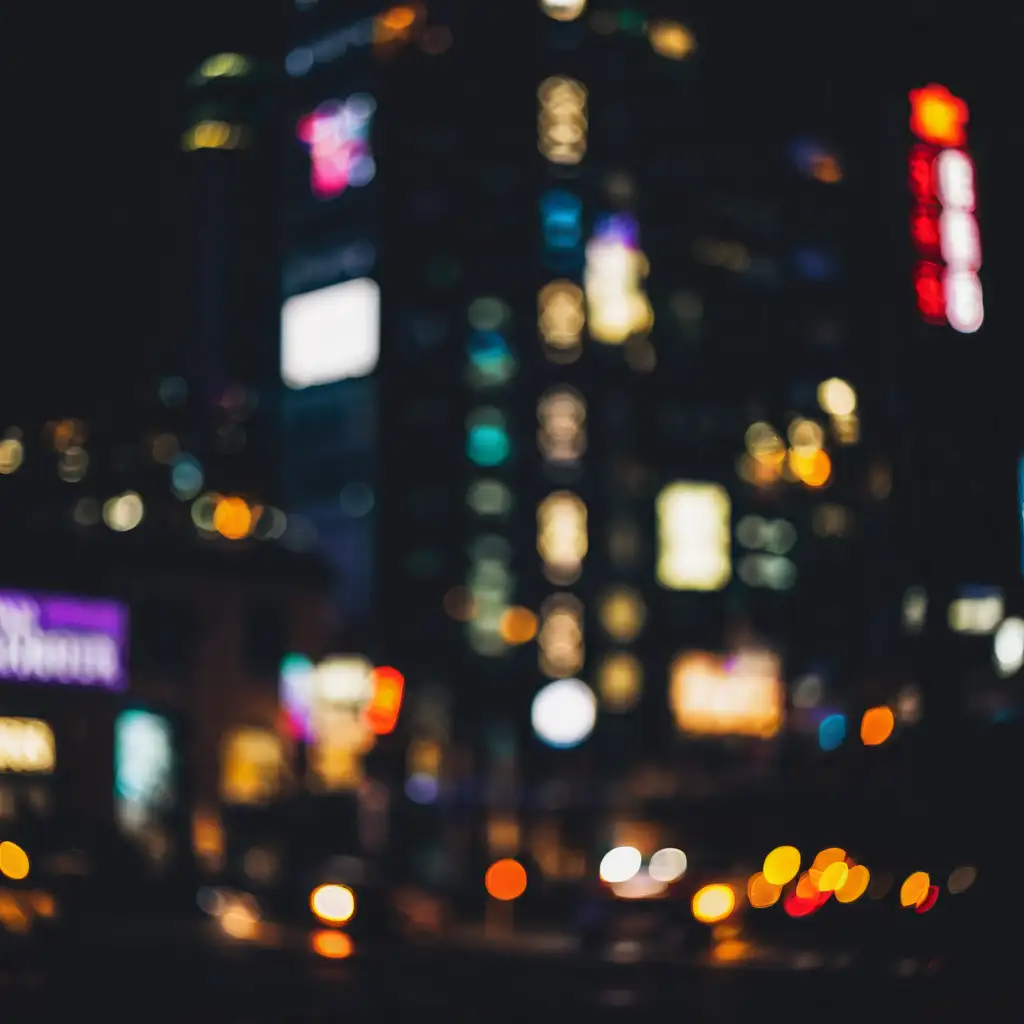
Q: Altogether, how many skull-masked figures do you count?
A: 0